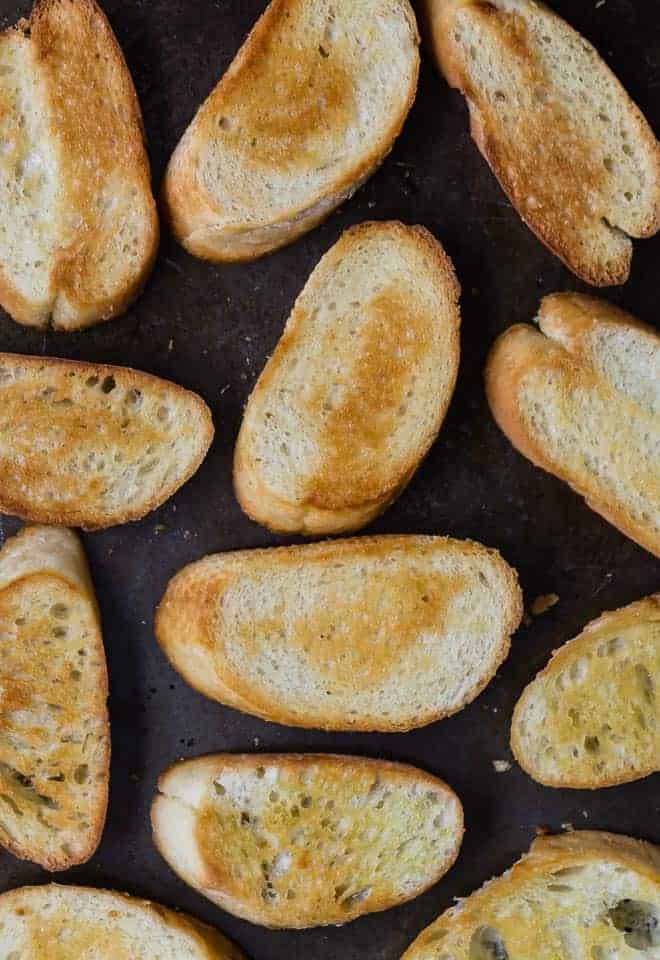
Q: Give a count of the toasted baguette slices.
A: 12